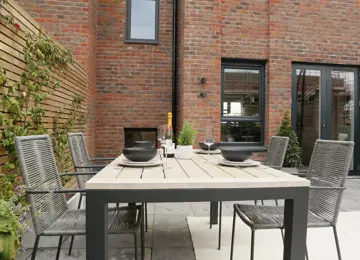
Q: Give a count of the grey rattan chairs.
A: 4